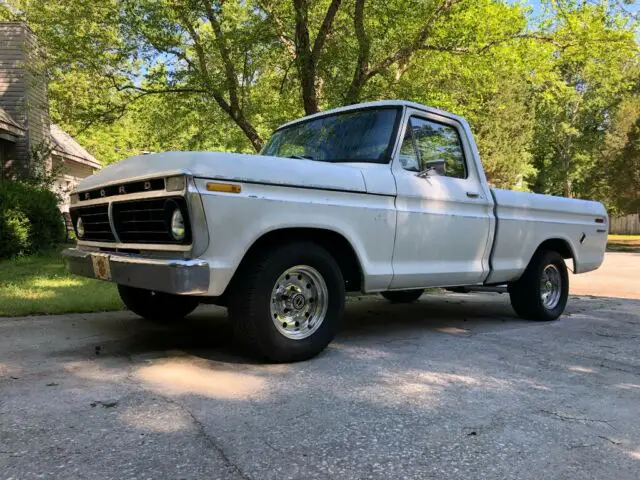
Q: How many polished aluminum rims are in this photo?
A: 2